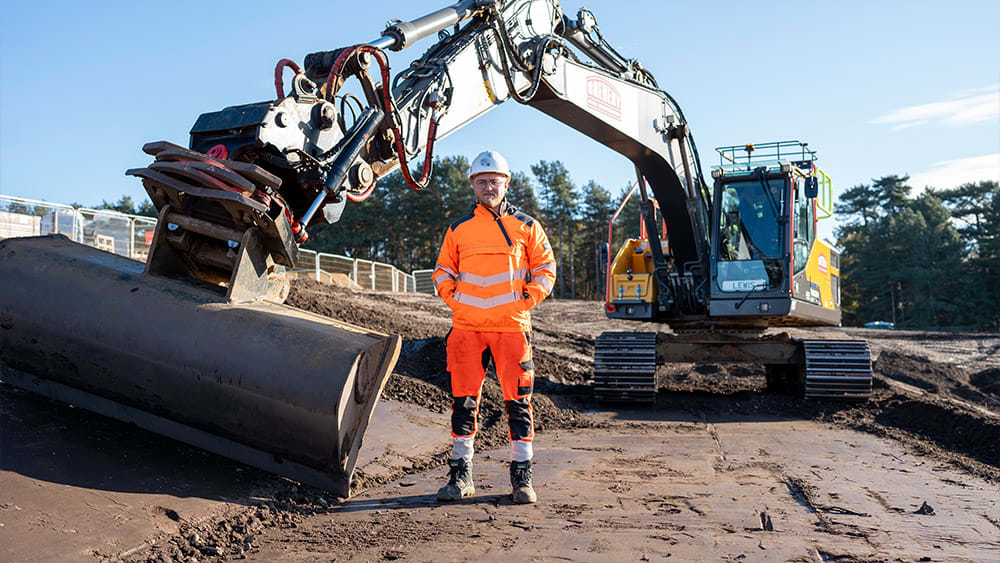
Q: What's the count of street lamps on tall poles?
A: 0